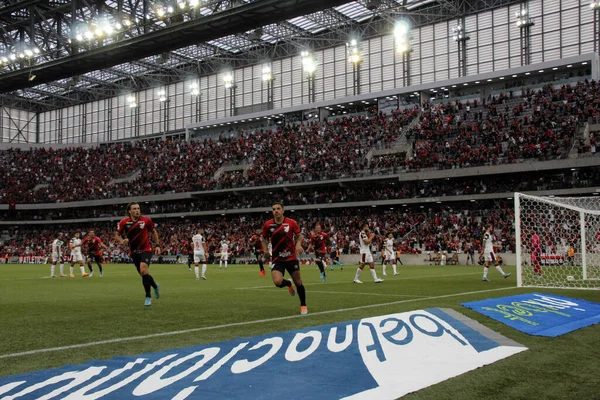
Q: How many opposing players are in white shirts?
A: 7